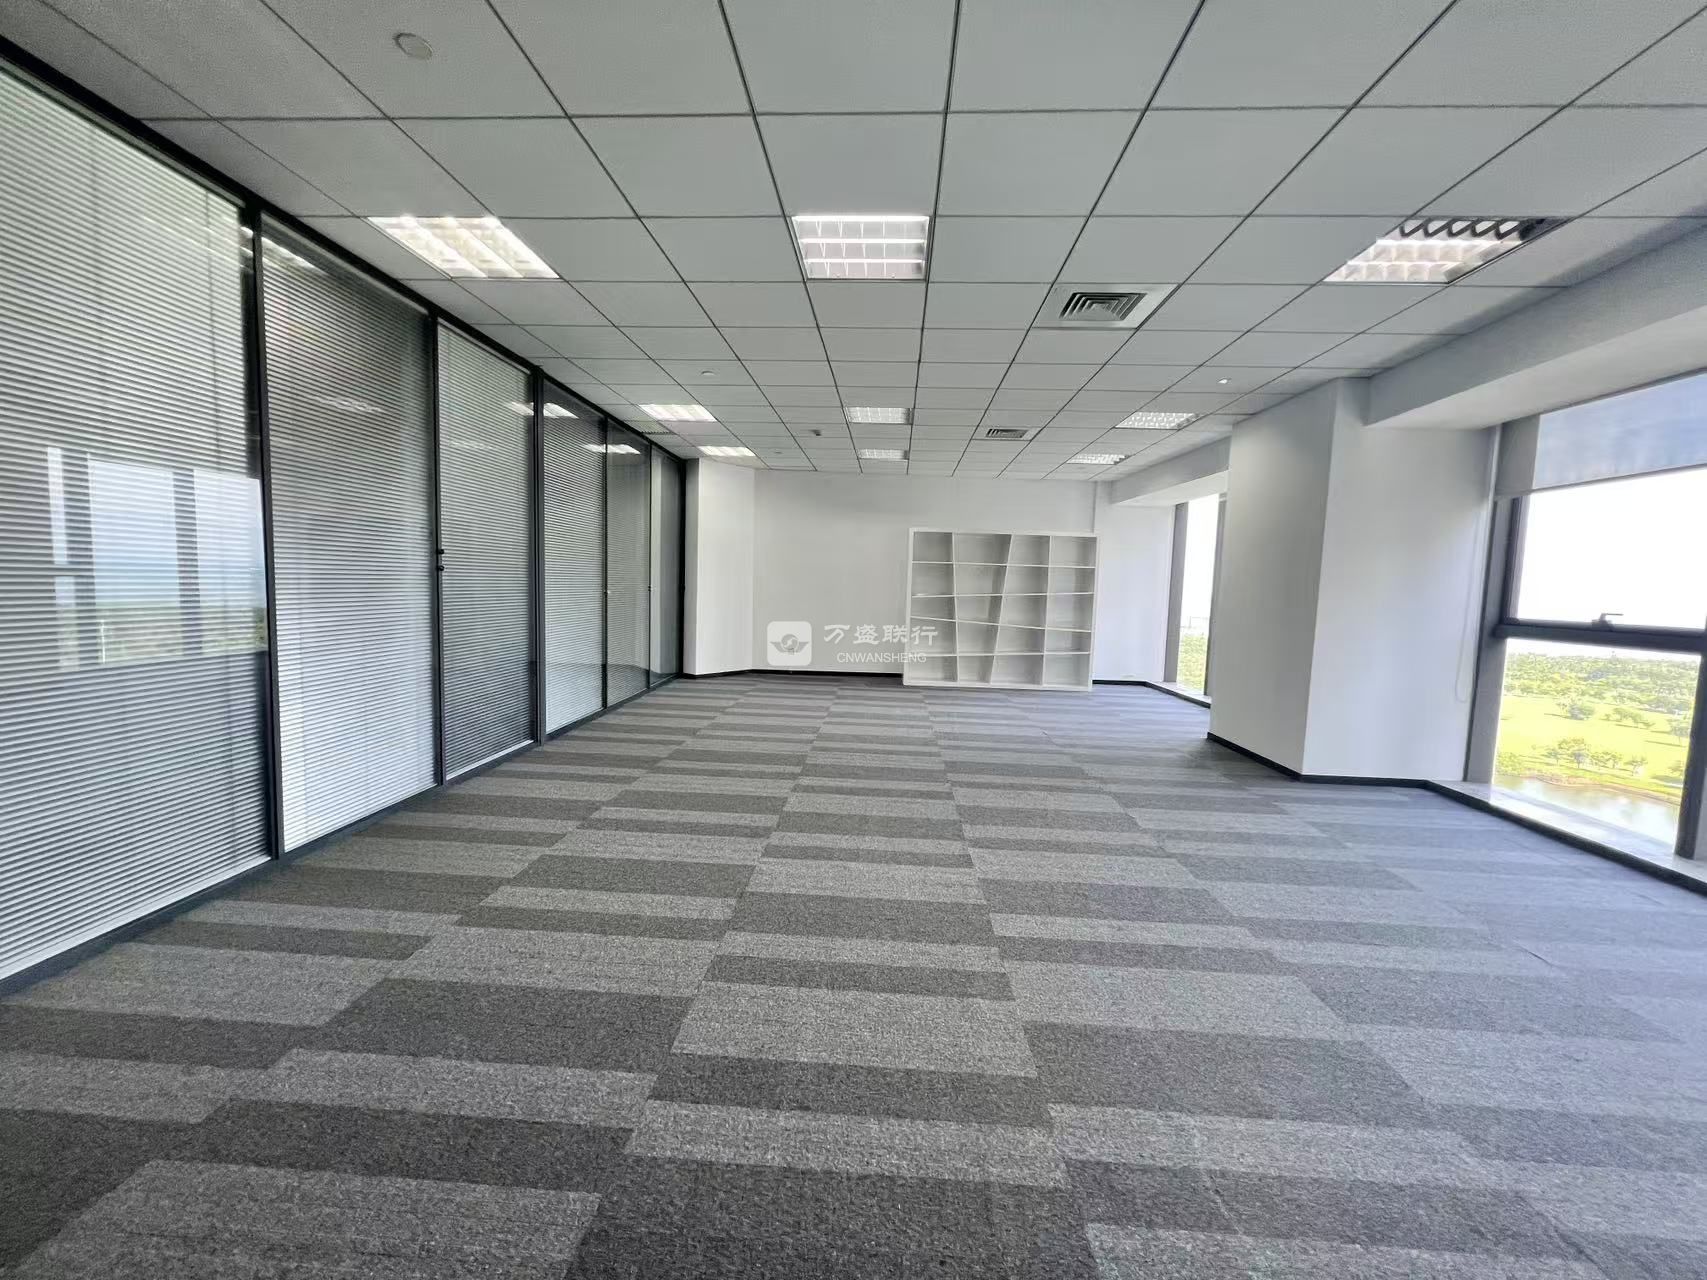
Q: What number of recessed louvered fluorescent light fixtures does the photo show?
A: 9